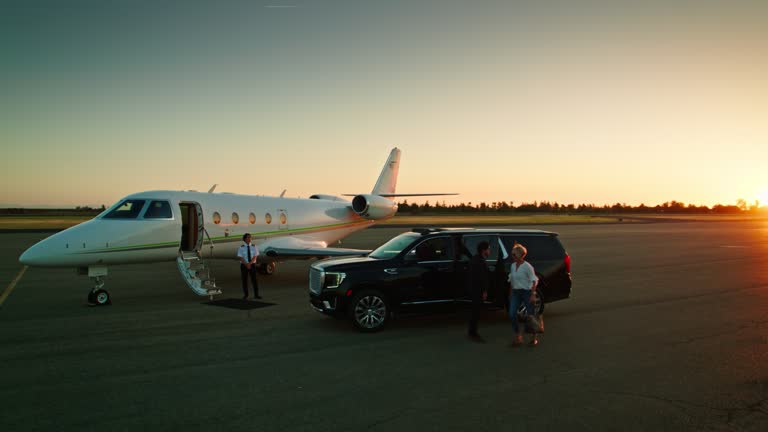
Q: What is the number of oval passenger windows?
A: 5